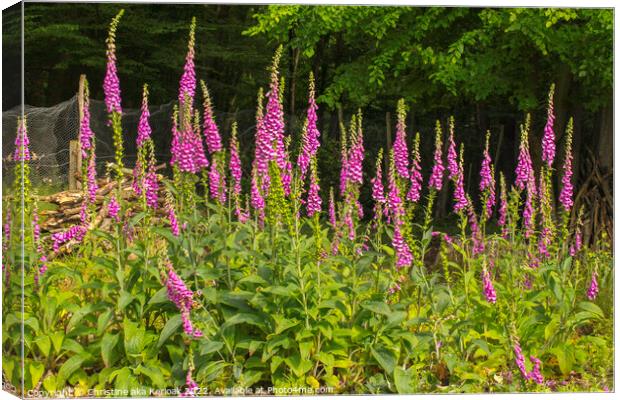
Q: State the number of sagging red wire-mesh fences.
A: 0